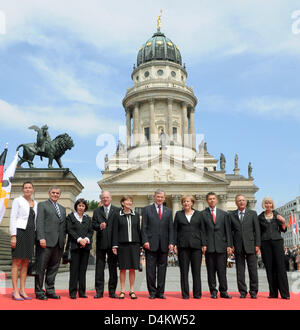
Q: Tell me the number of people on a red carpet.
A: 10